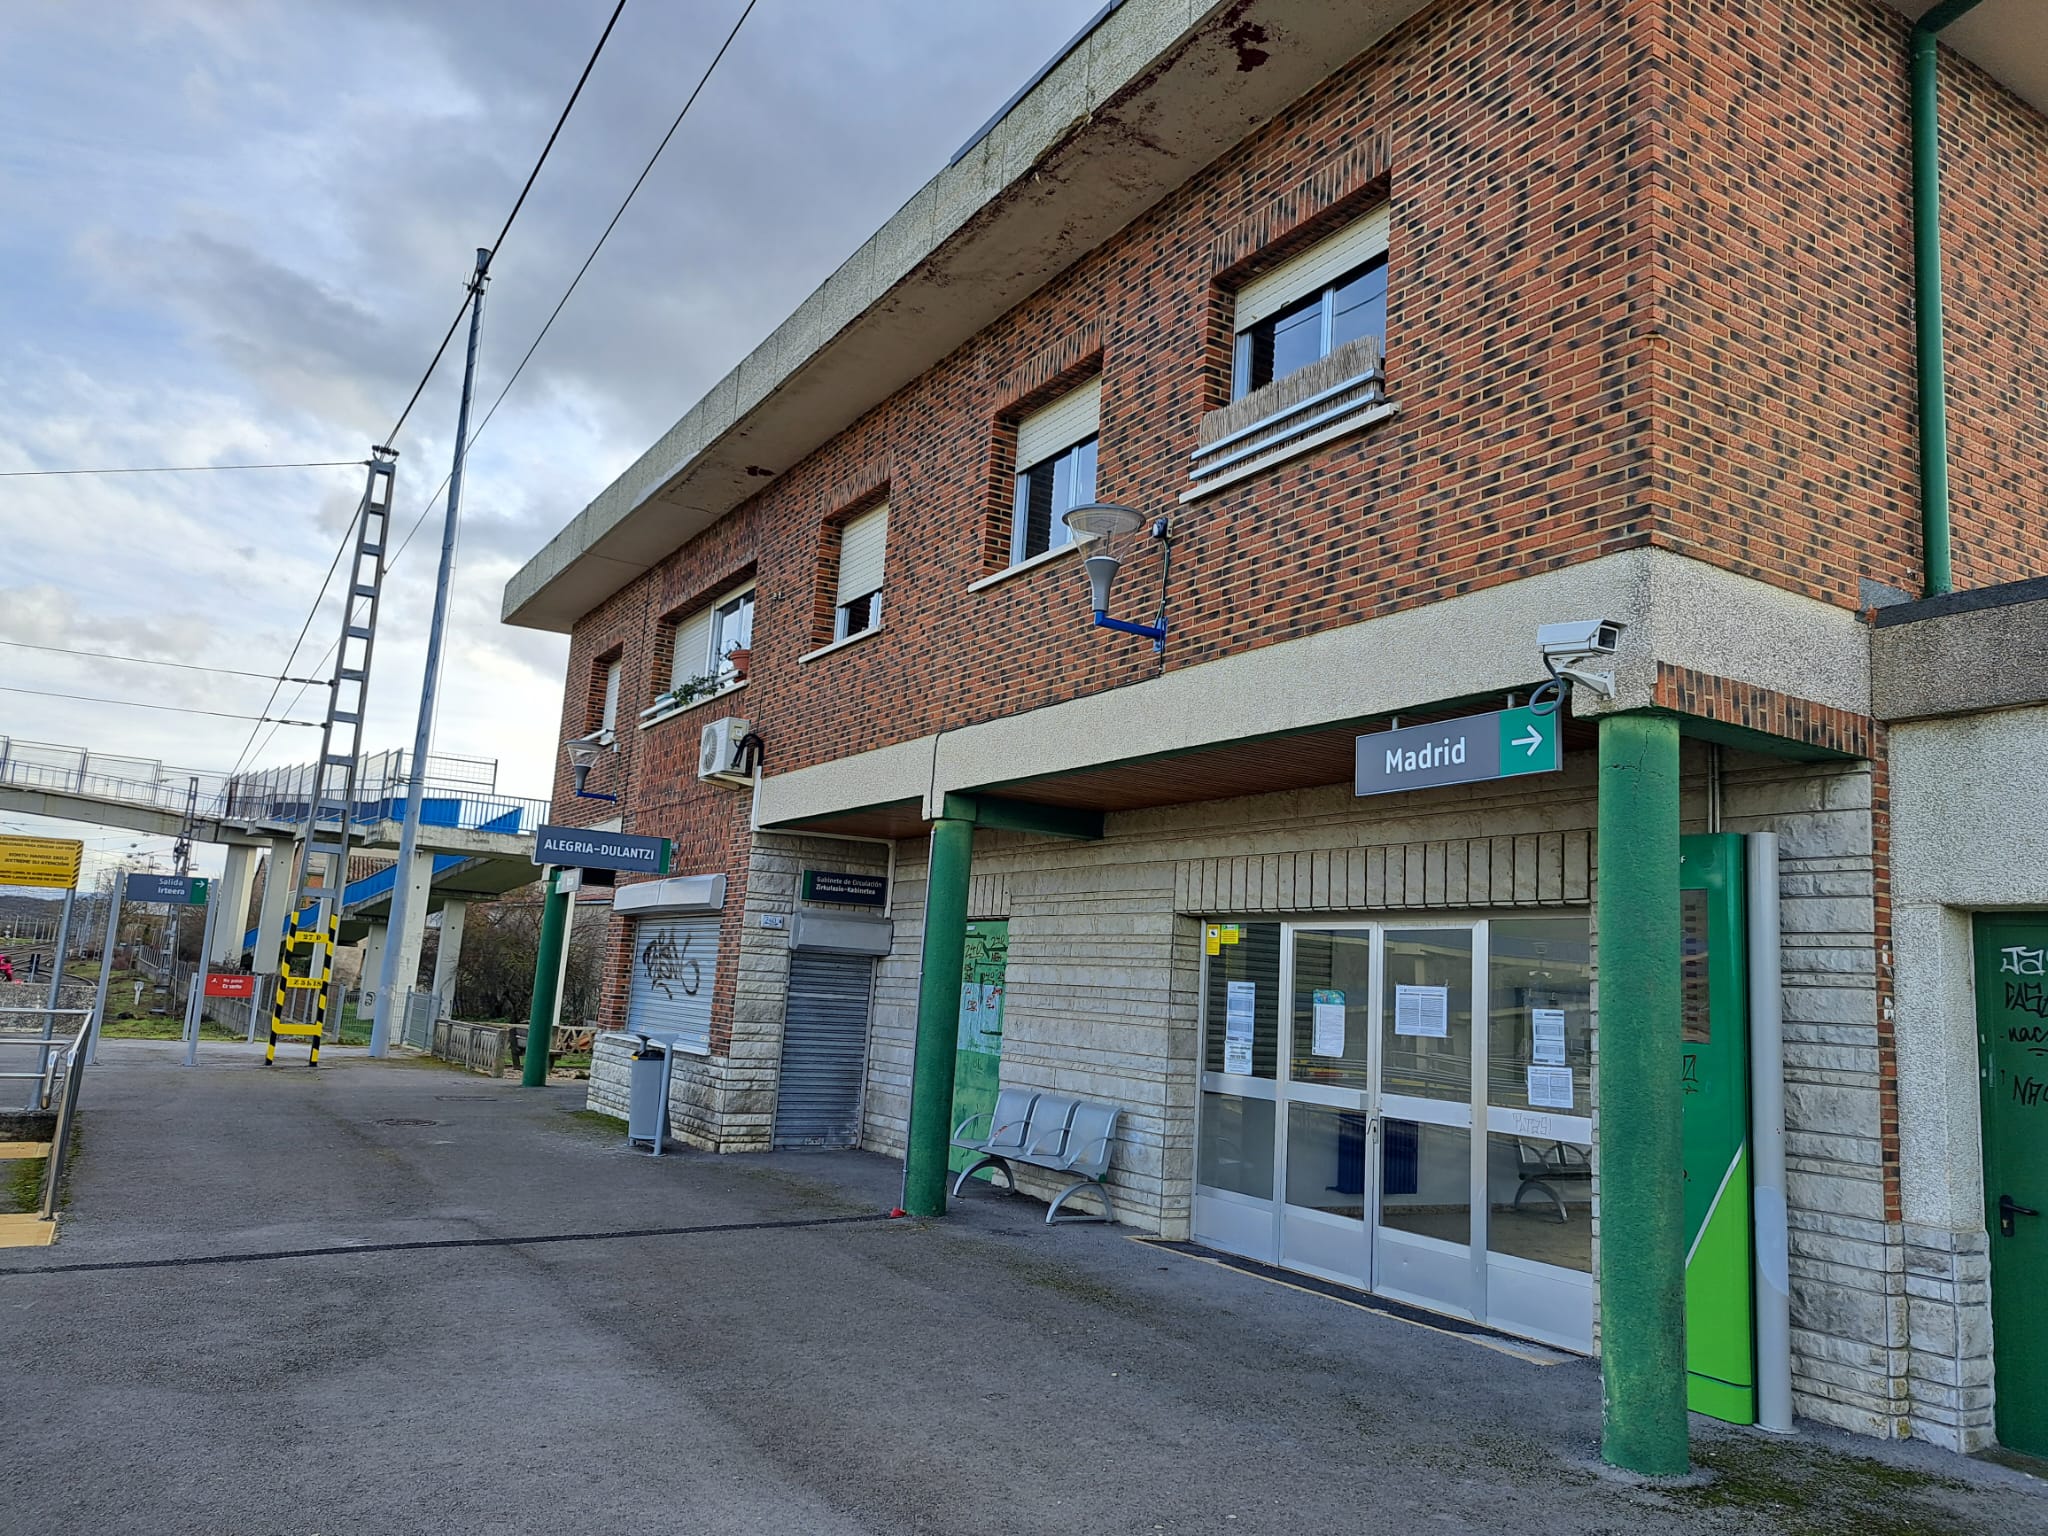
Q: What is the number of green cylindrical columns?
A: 3